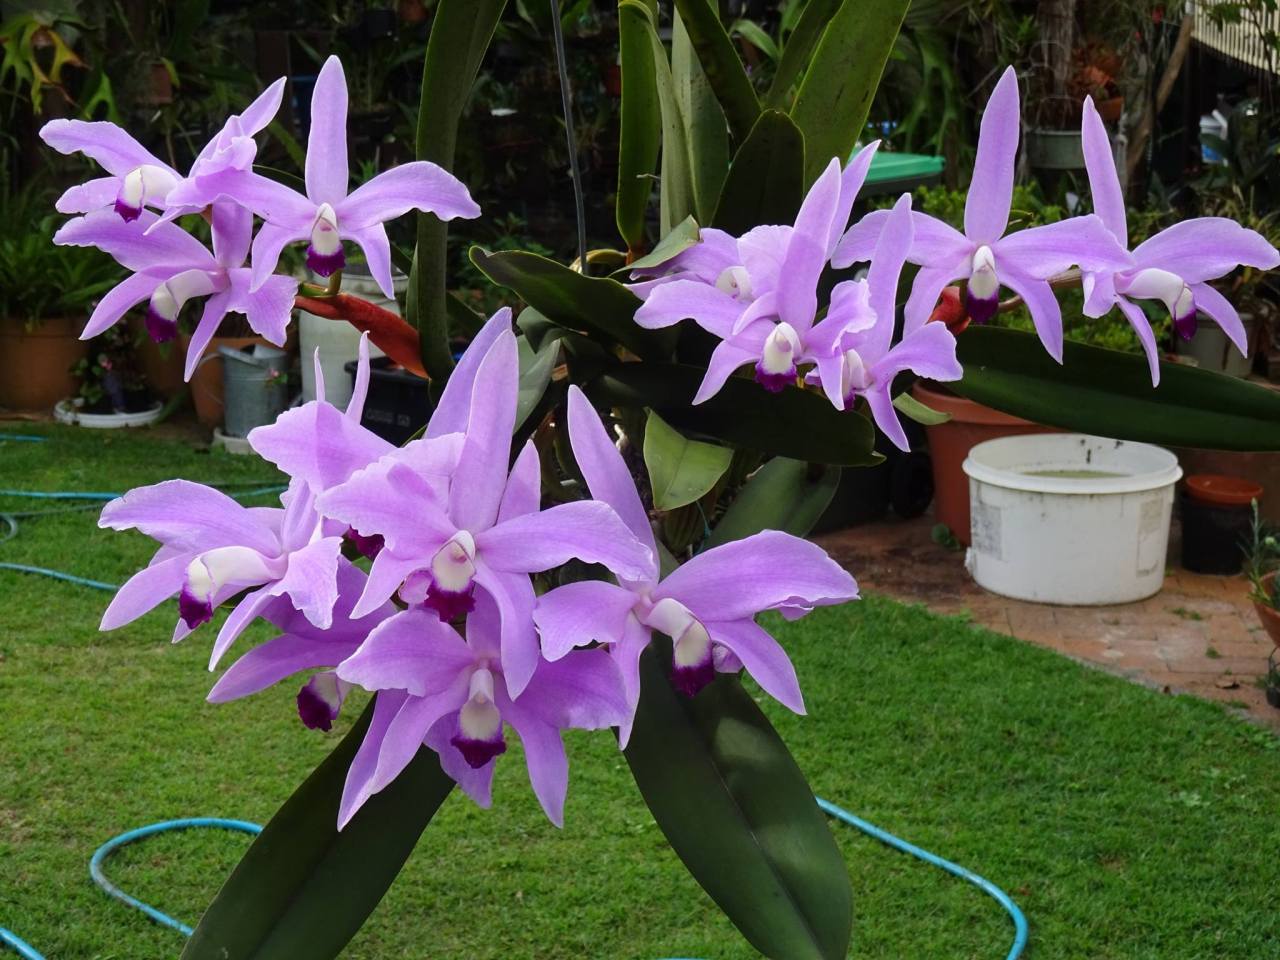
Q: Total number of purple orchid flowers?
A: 14